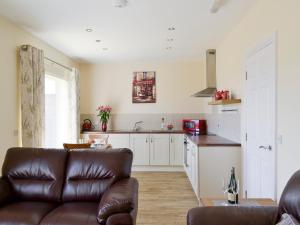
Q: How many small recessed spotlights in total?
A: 6